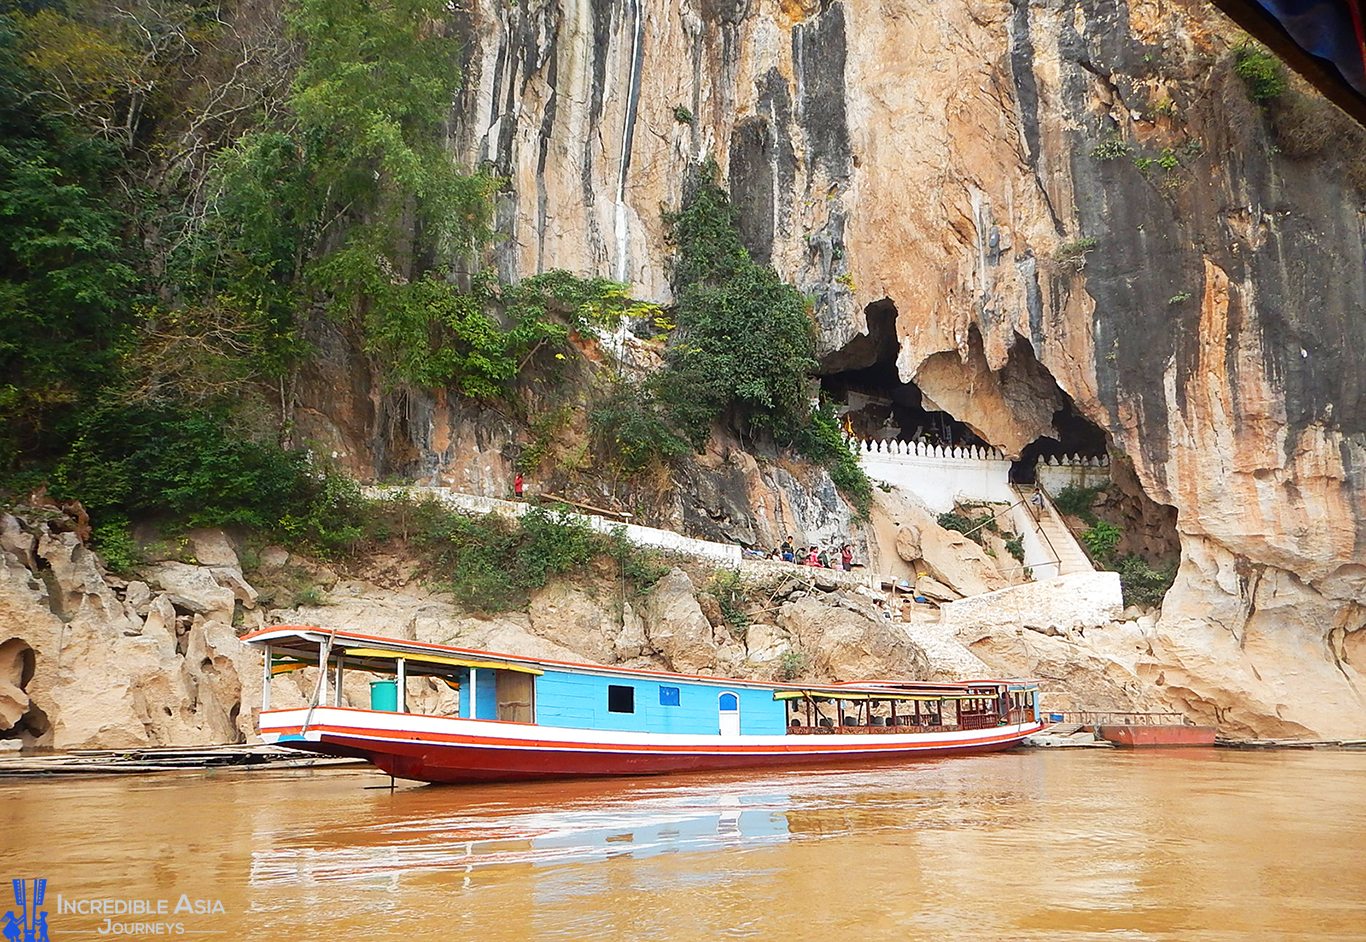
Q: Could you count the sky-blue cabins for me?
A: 1